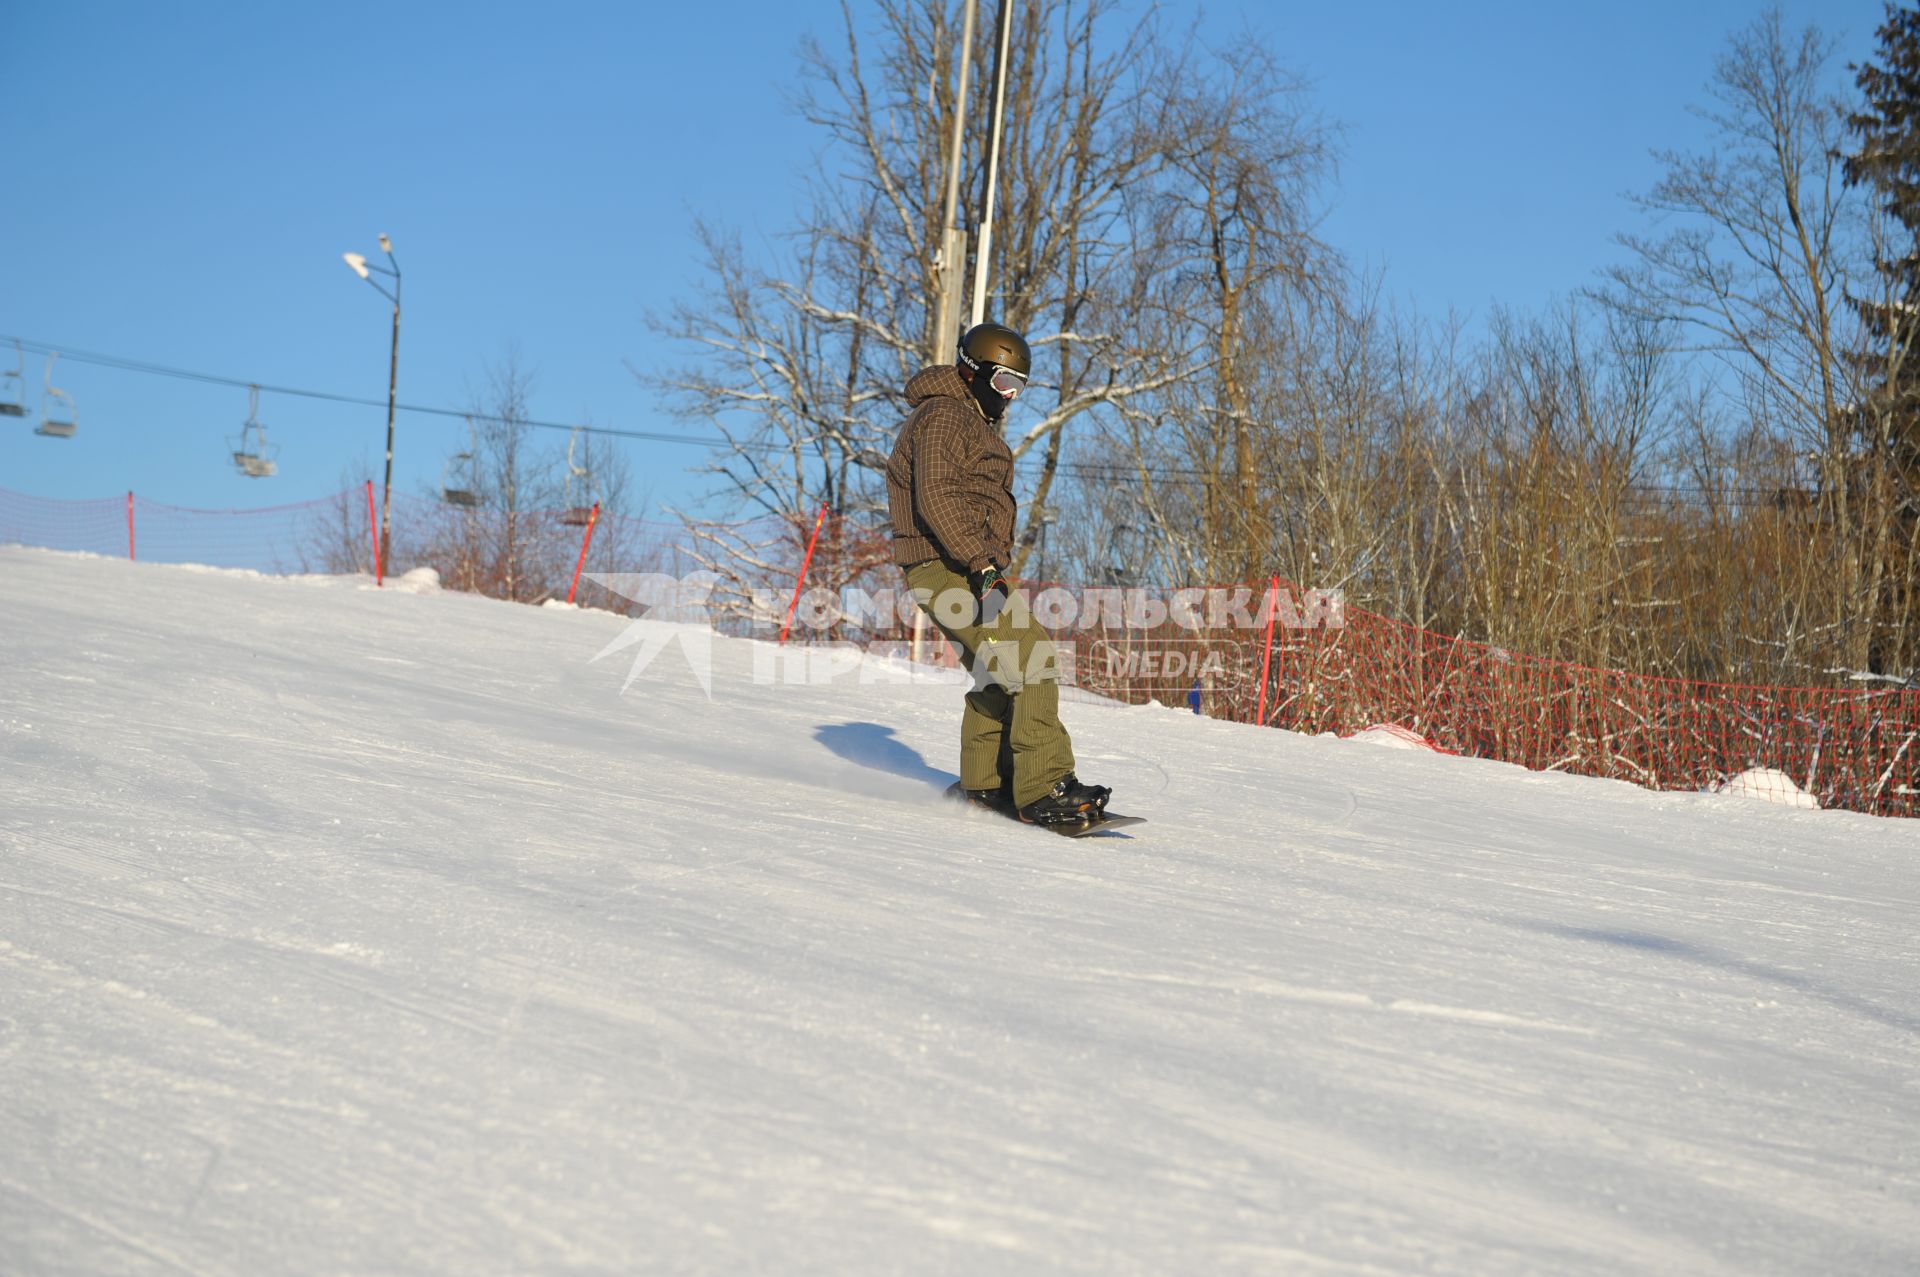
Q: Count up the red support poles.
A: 5